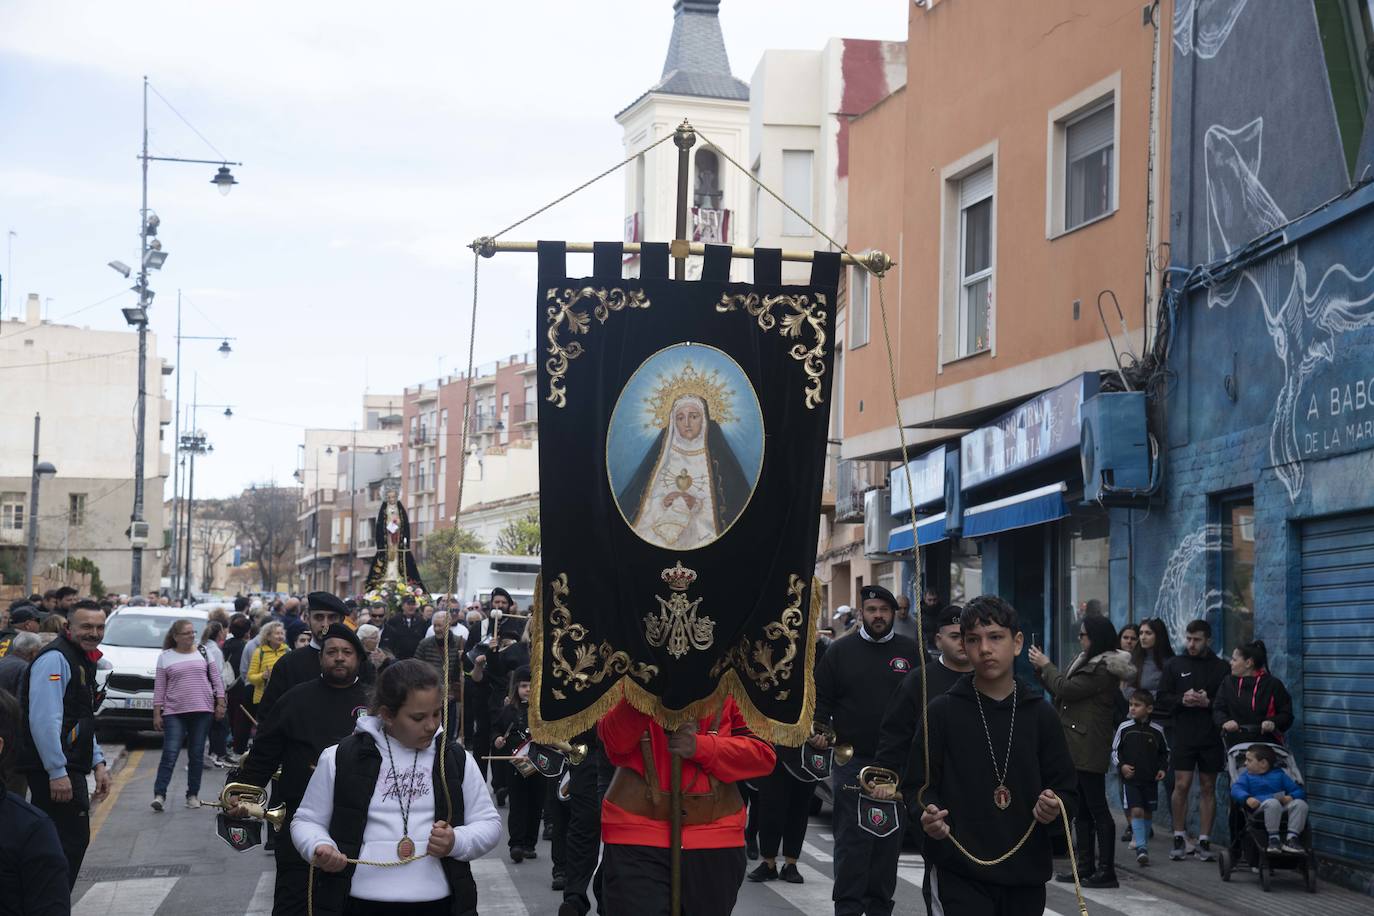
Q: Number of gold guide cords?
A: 2